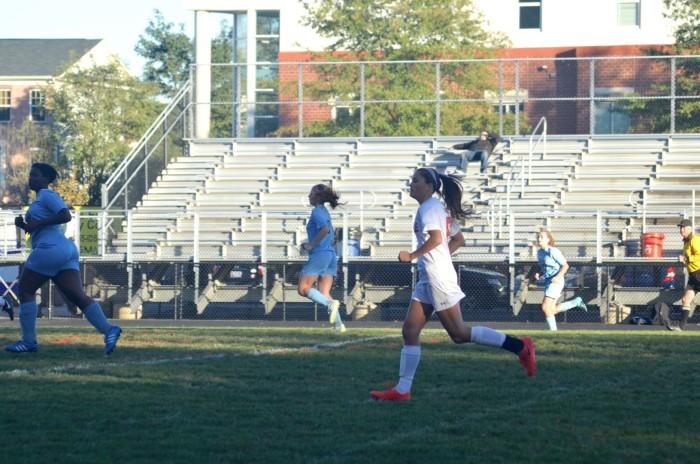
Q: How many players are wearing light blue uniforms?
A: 3